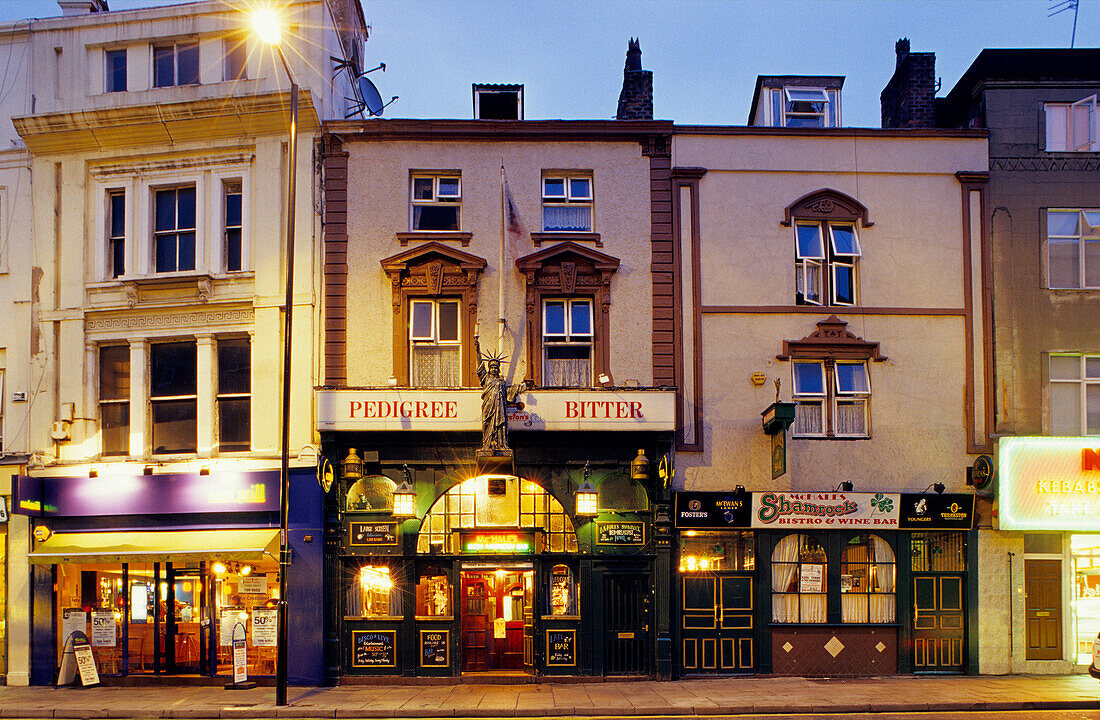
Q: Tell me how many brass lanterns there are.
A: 2